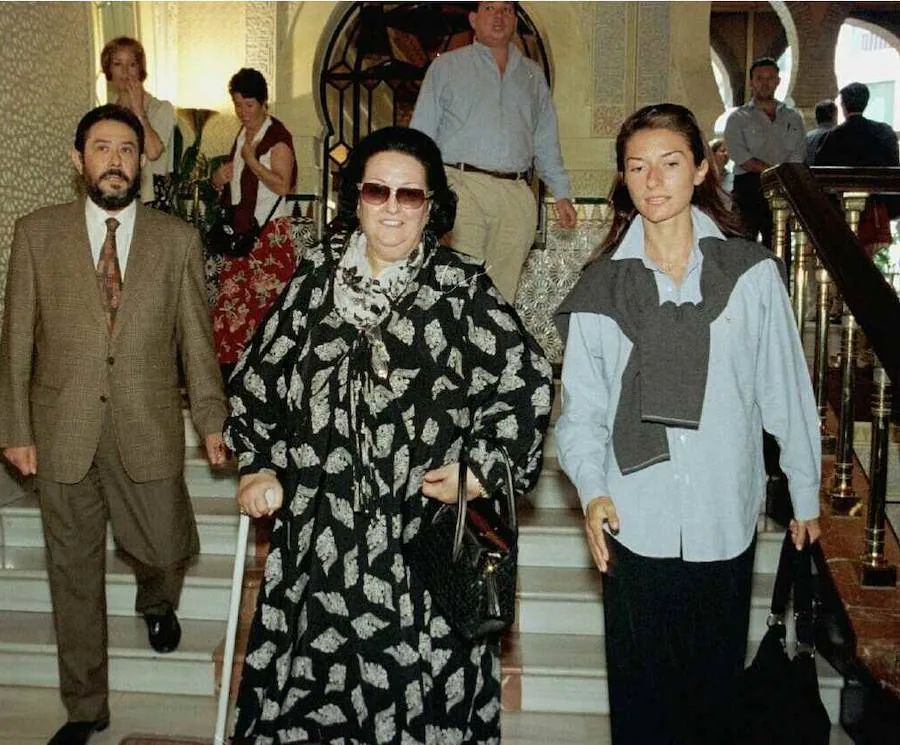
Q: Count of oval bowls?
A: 0